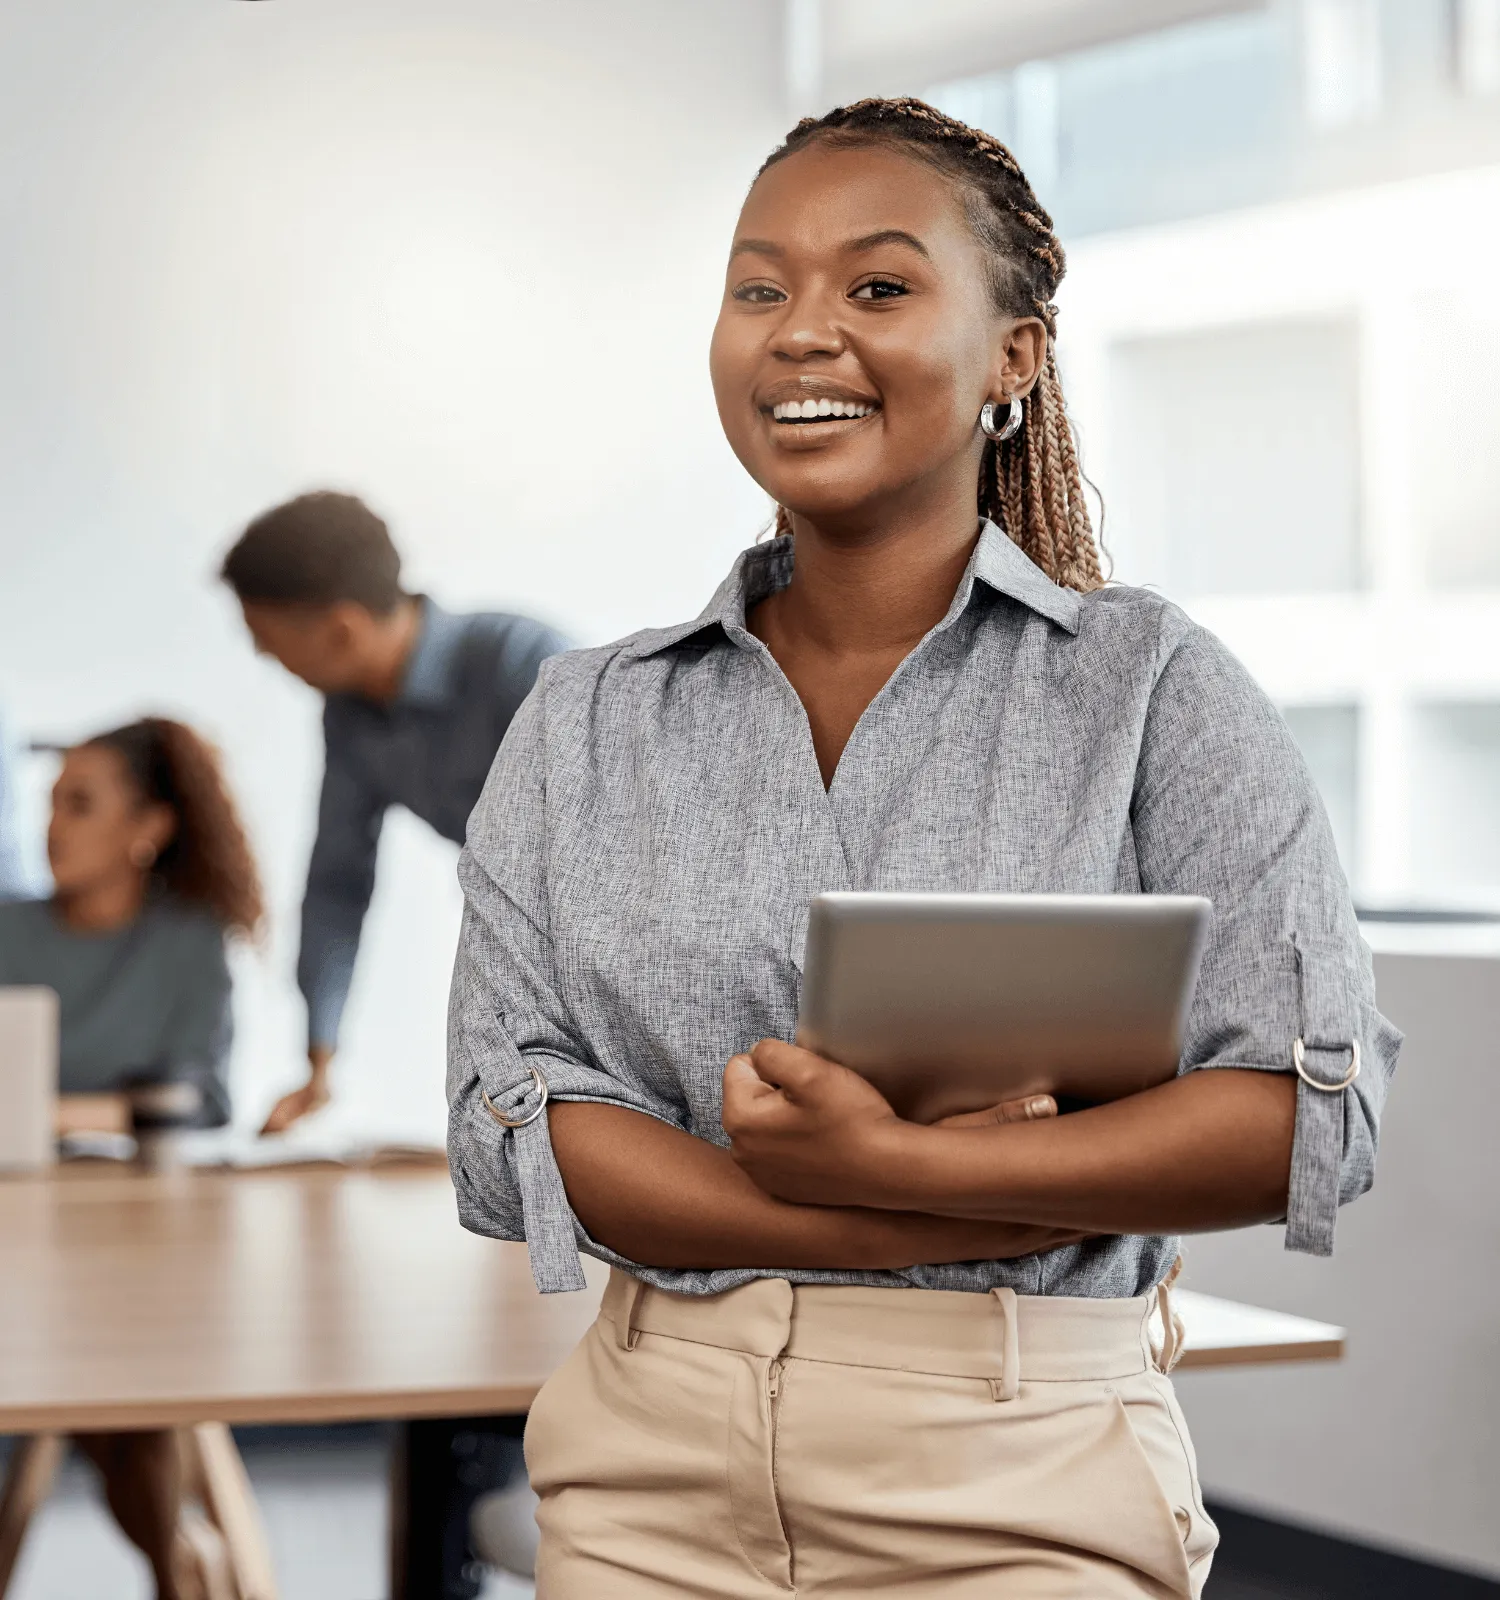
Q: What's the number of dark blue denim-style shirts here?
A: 1